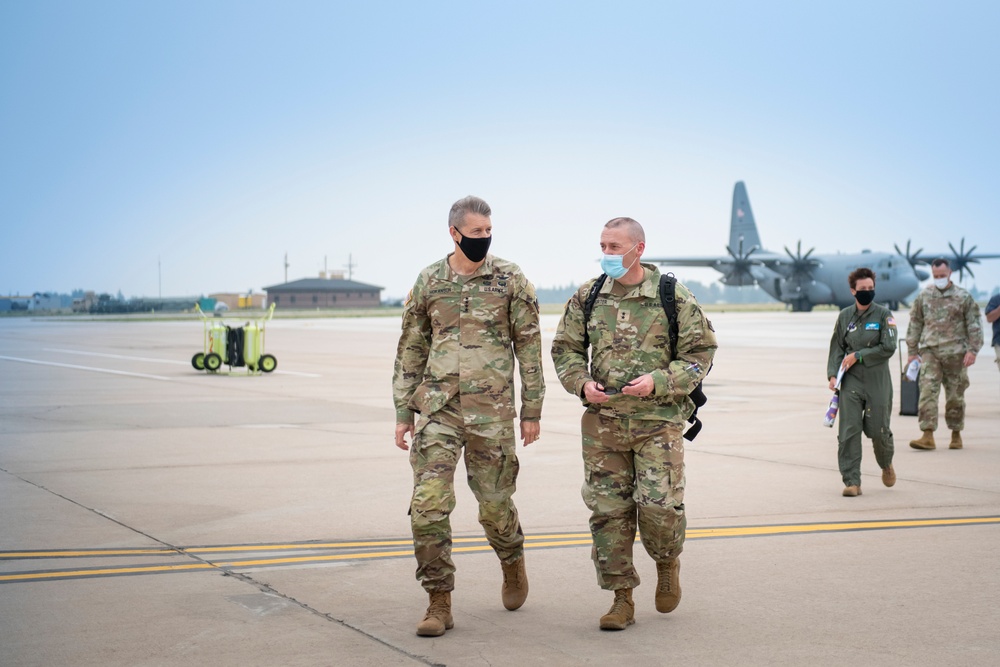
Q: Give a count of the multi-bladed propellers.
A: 4